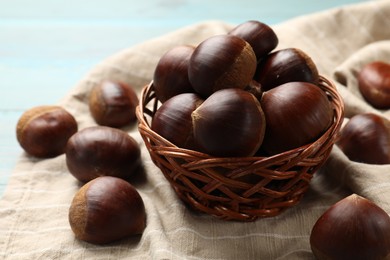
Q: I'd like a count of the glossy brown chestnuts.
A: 14